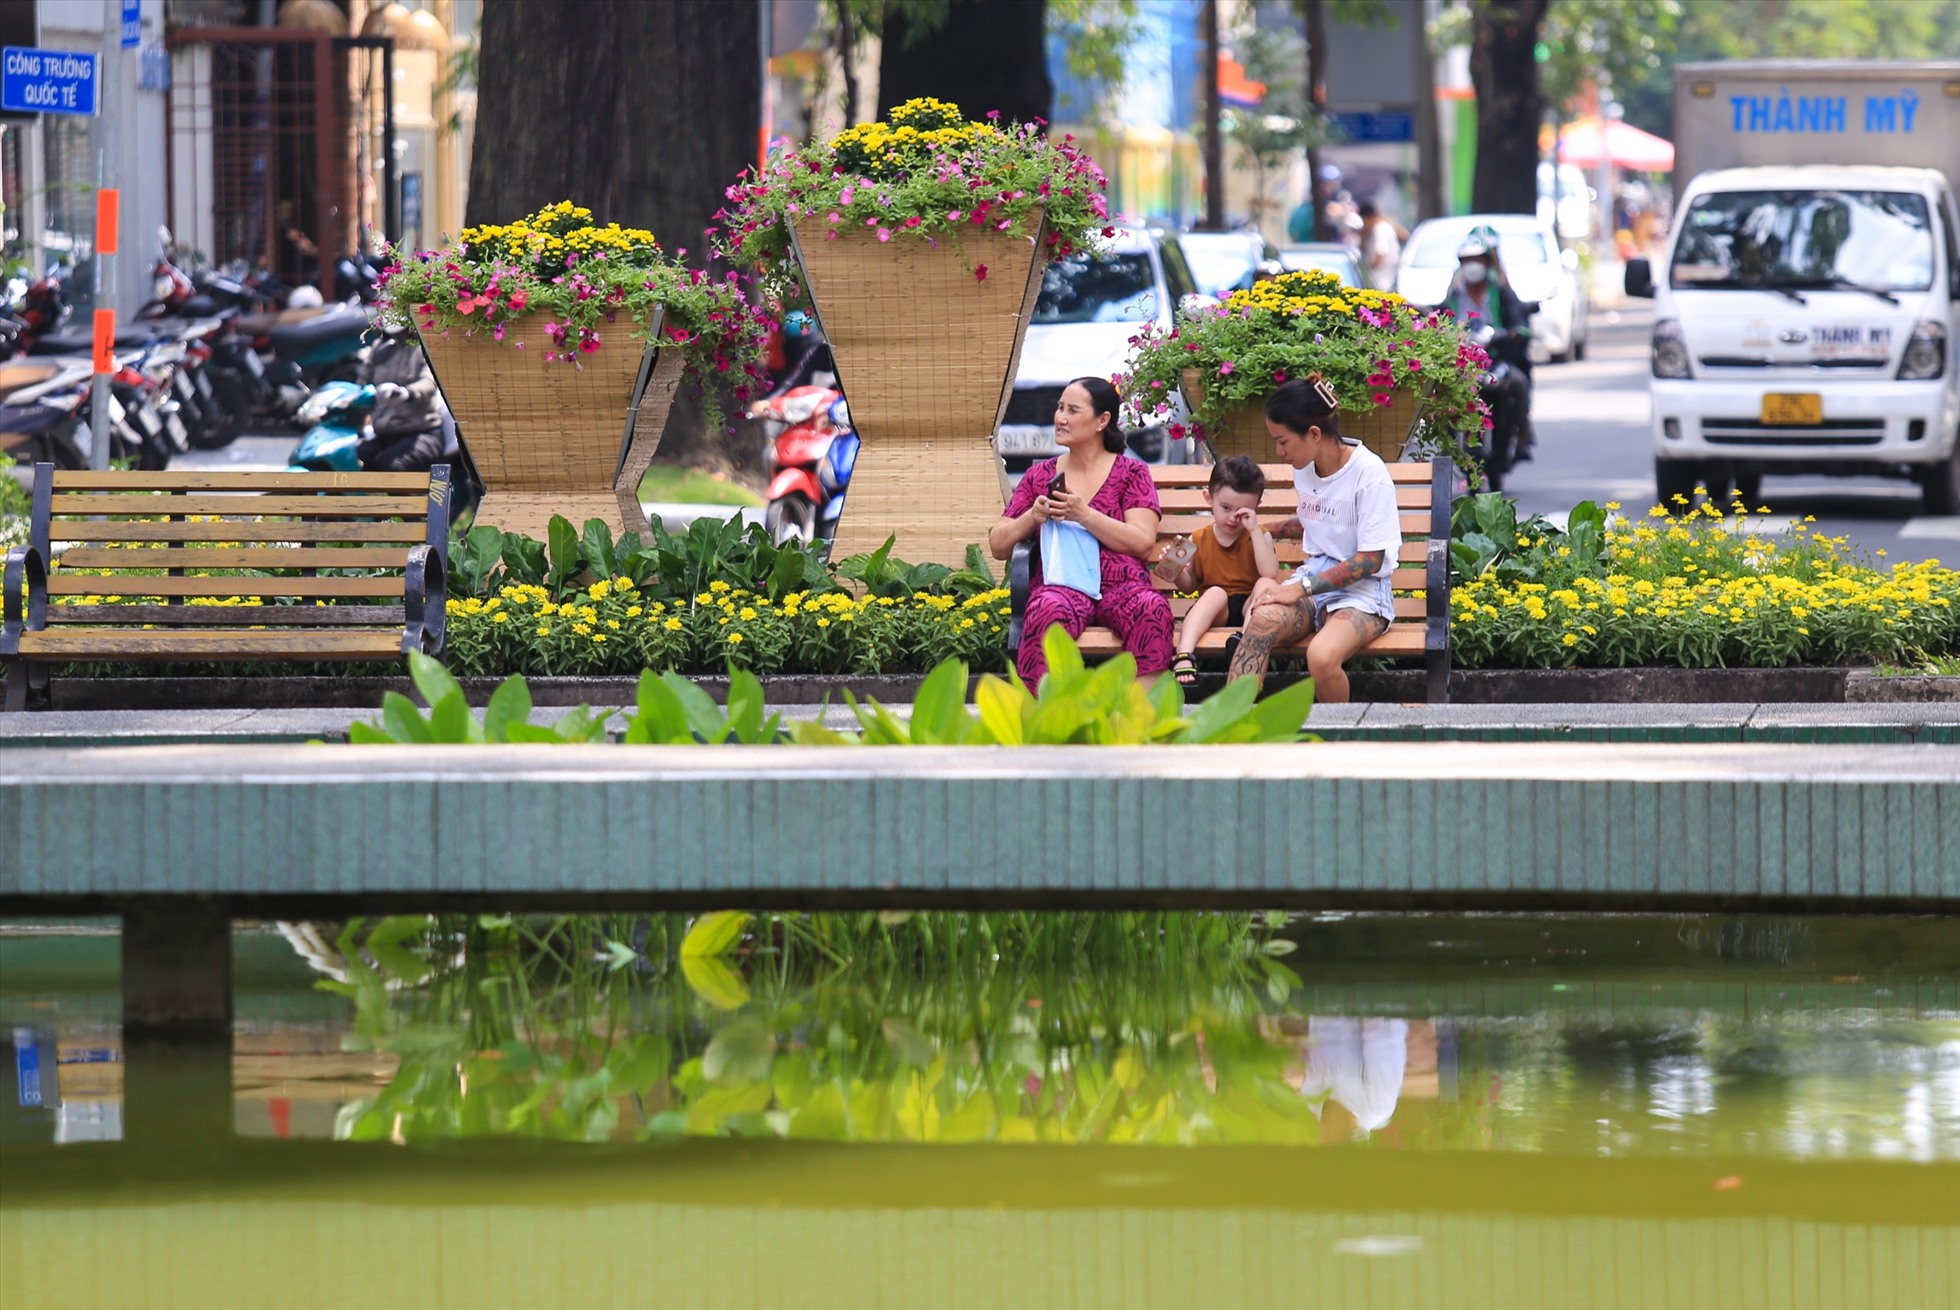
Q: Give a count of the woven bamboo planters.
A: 3